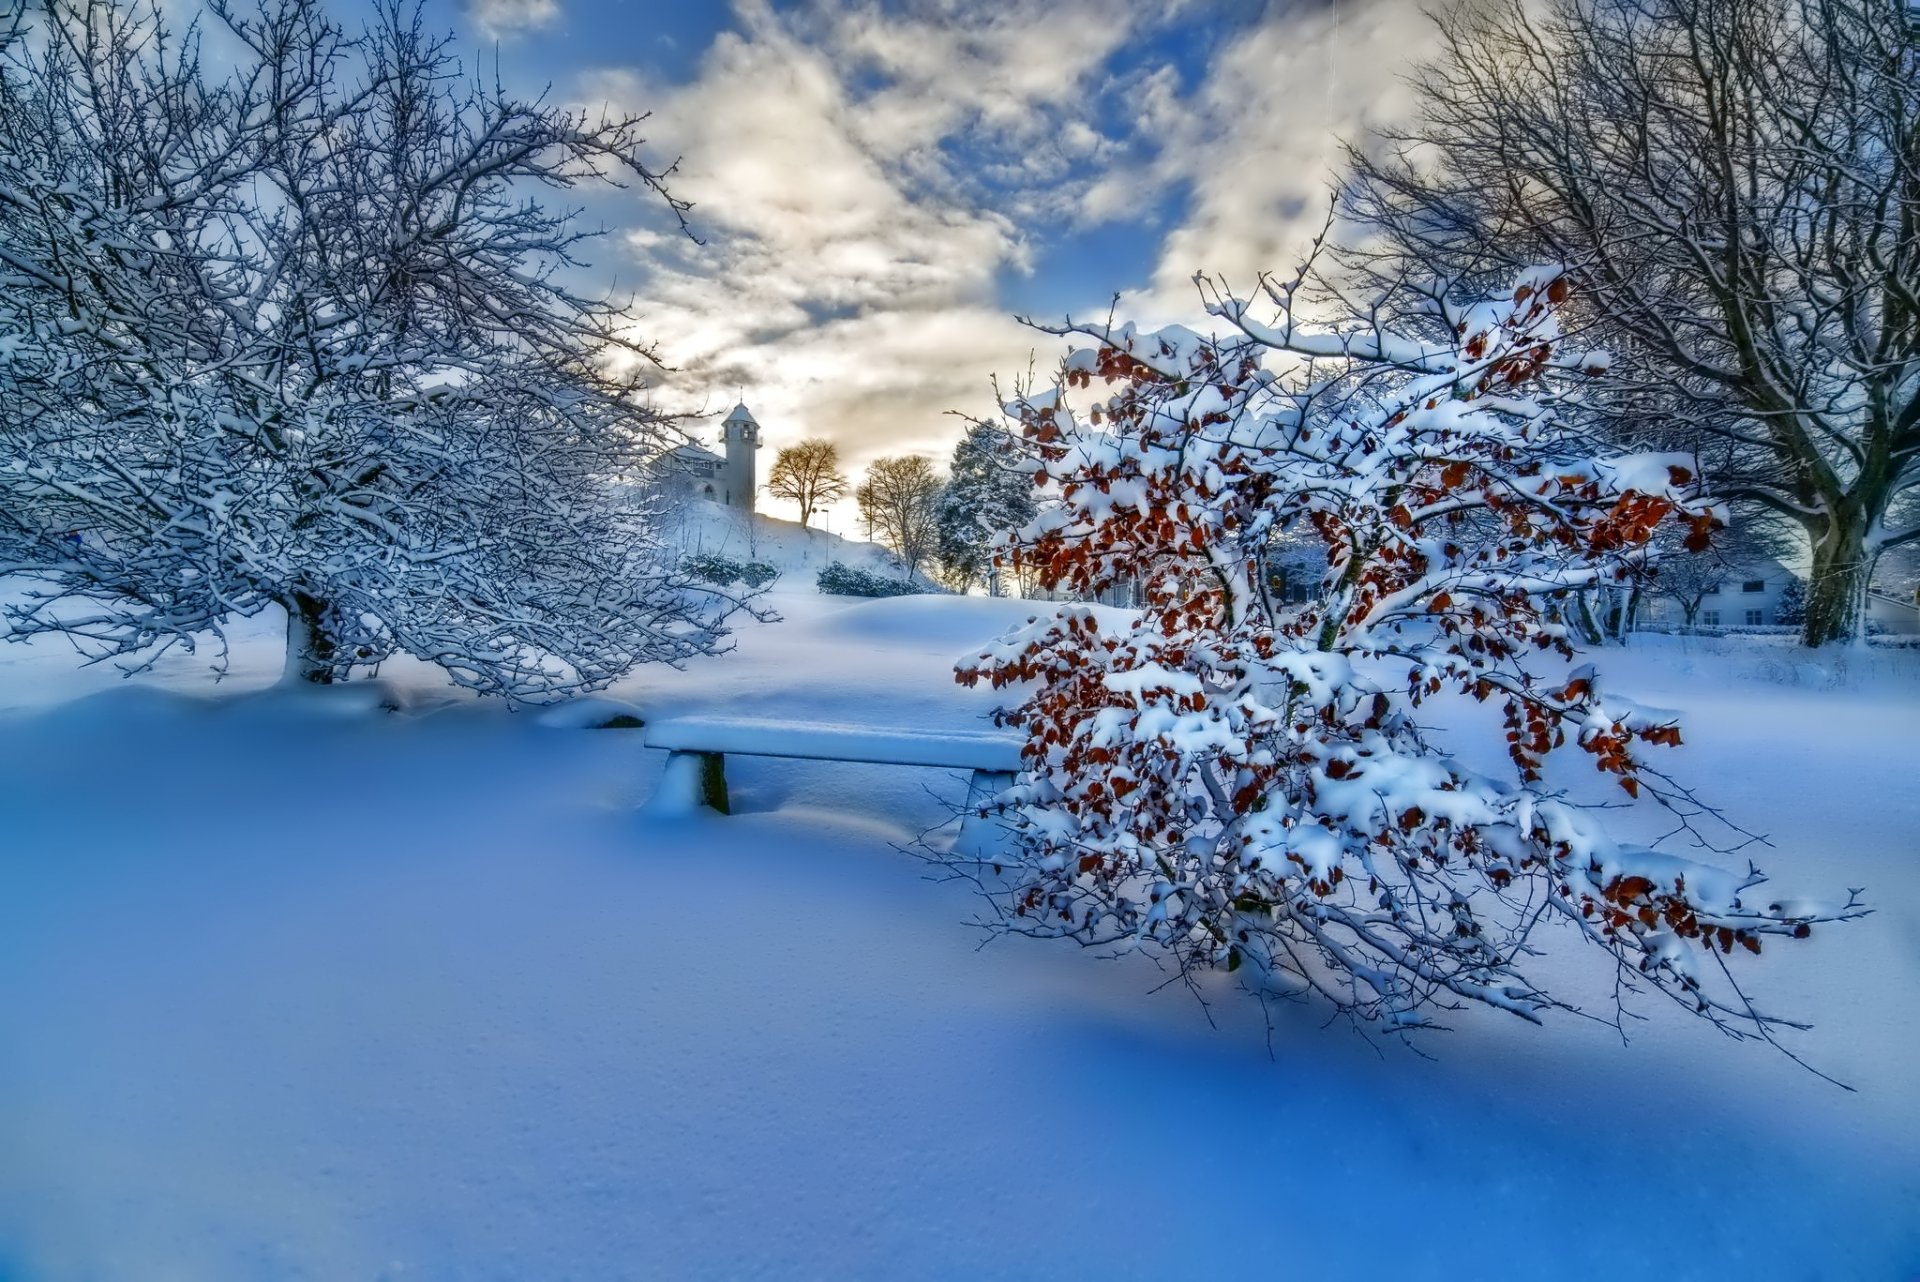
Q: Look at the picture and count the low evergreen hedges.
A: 2